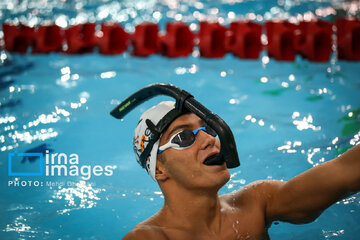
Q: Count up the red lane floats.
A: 11